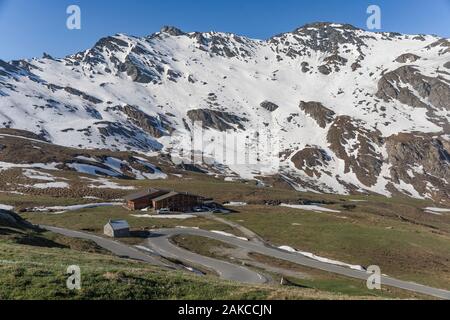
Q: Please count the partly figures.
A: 0